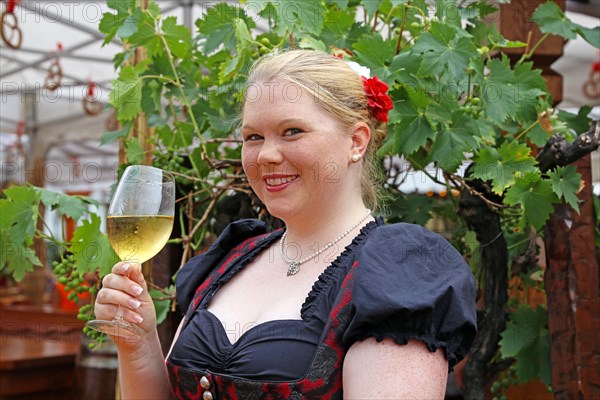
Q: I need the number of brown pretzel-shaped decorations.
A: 4